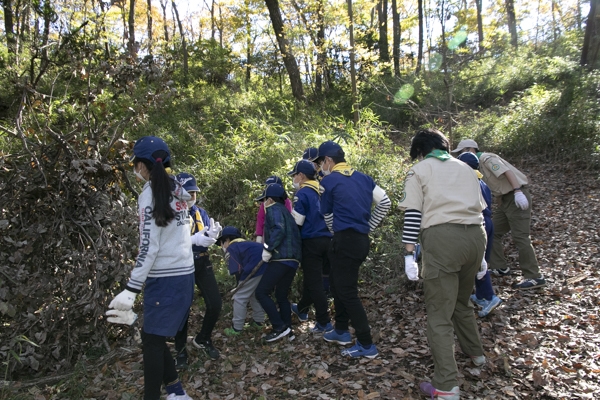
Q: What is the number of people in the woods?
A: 11